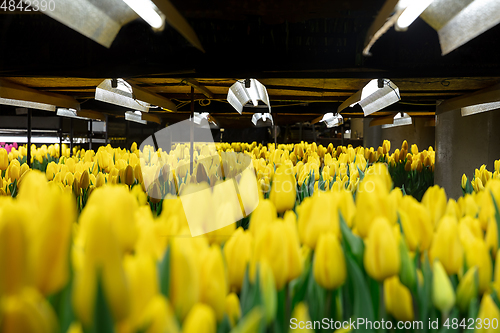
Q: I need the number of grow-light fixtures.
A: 13